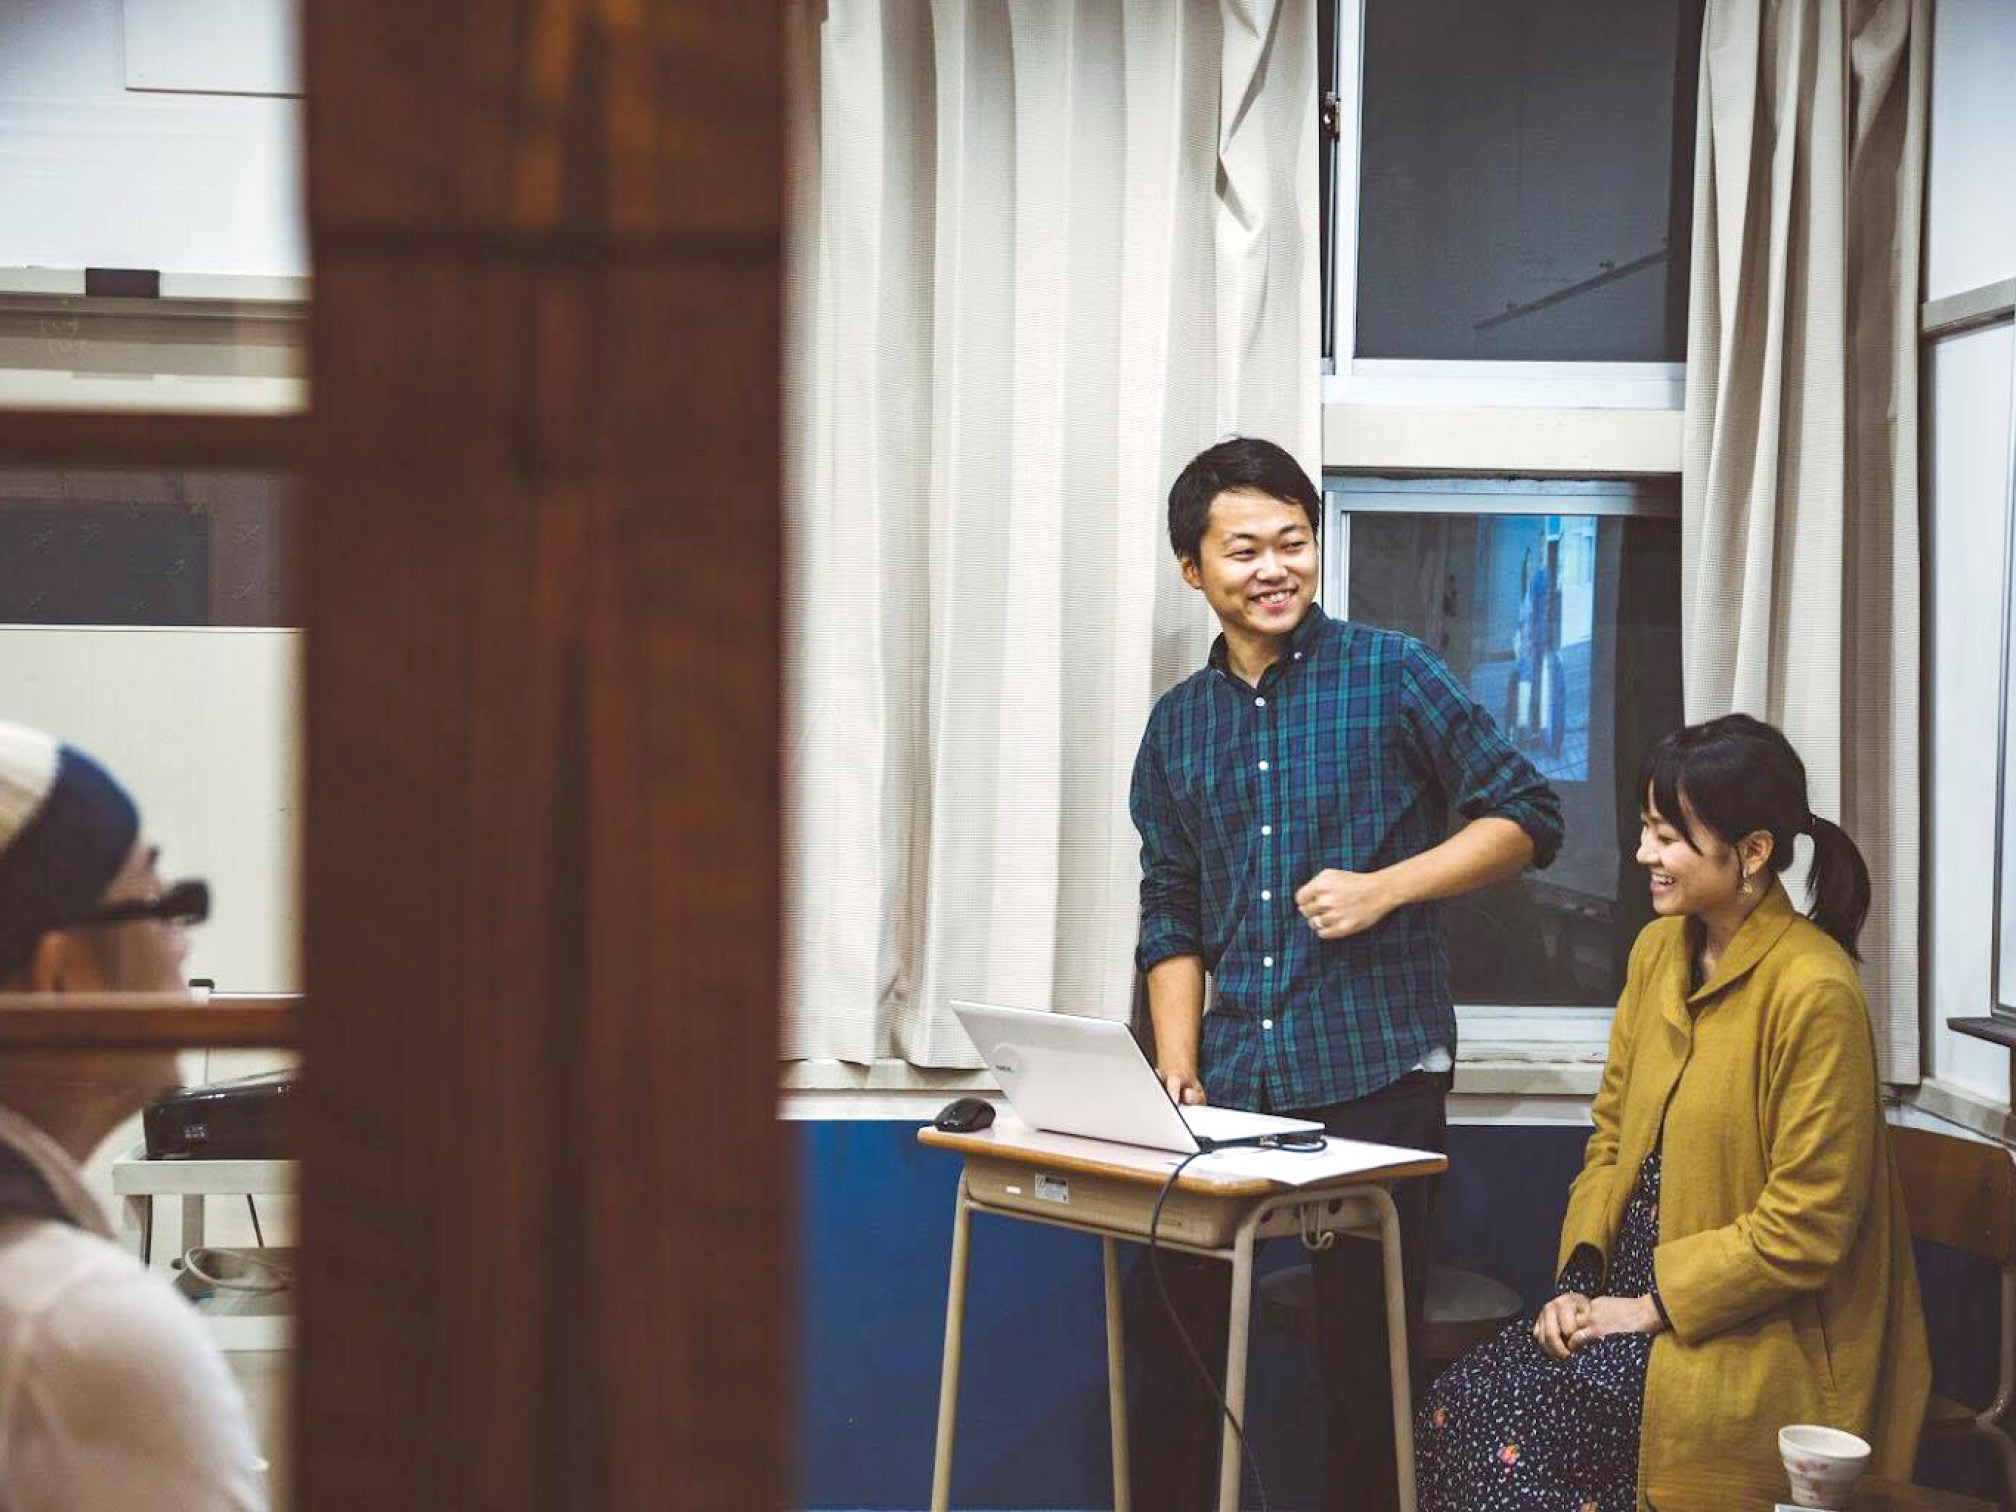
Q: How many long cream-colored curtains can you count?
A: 2